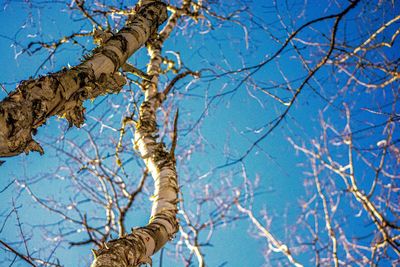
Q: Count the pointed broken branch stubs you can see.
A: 1